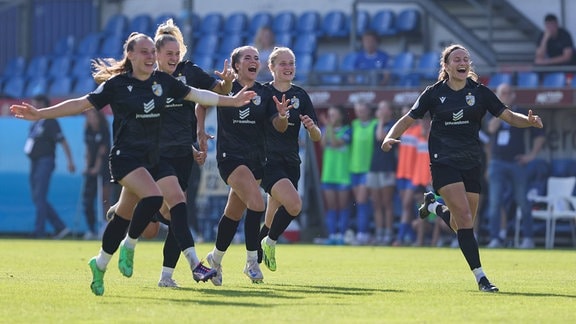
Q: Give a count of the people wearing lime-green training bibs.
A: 2